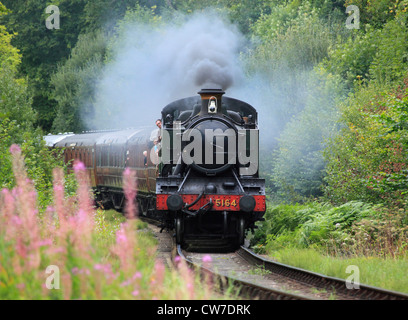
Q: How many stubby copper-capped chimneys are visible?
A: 1